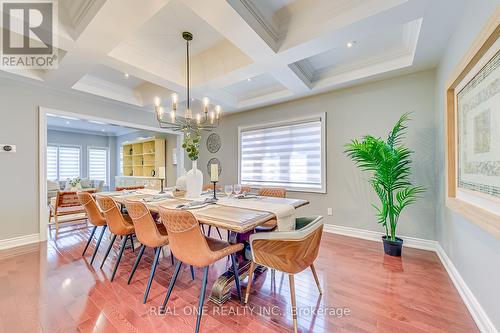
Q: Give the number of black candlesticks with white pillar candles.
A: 2